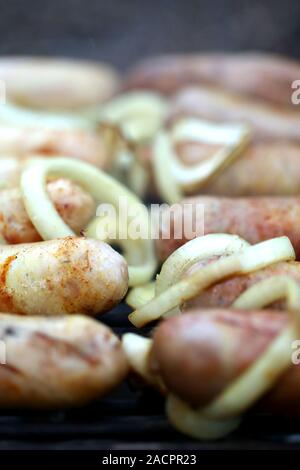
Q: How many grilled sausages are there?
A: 11